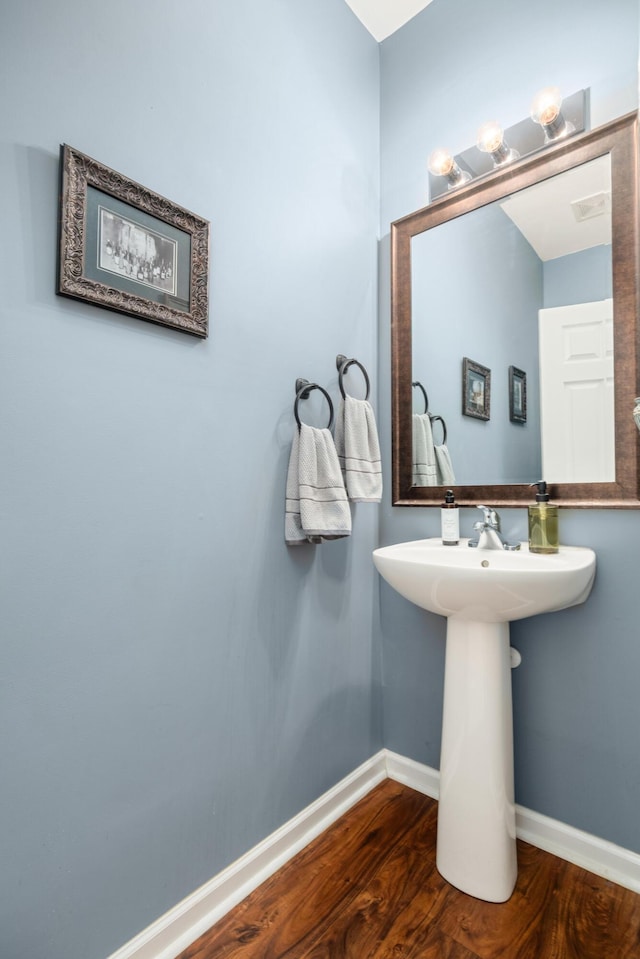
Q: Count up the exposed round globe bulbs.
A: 3